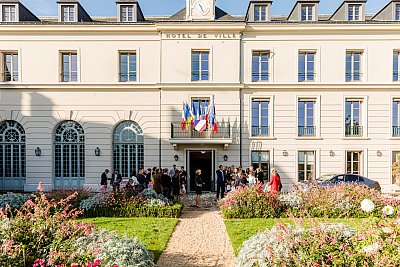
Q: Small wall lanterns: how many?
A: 7